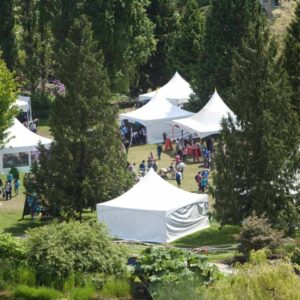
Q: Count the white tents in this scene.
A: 6